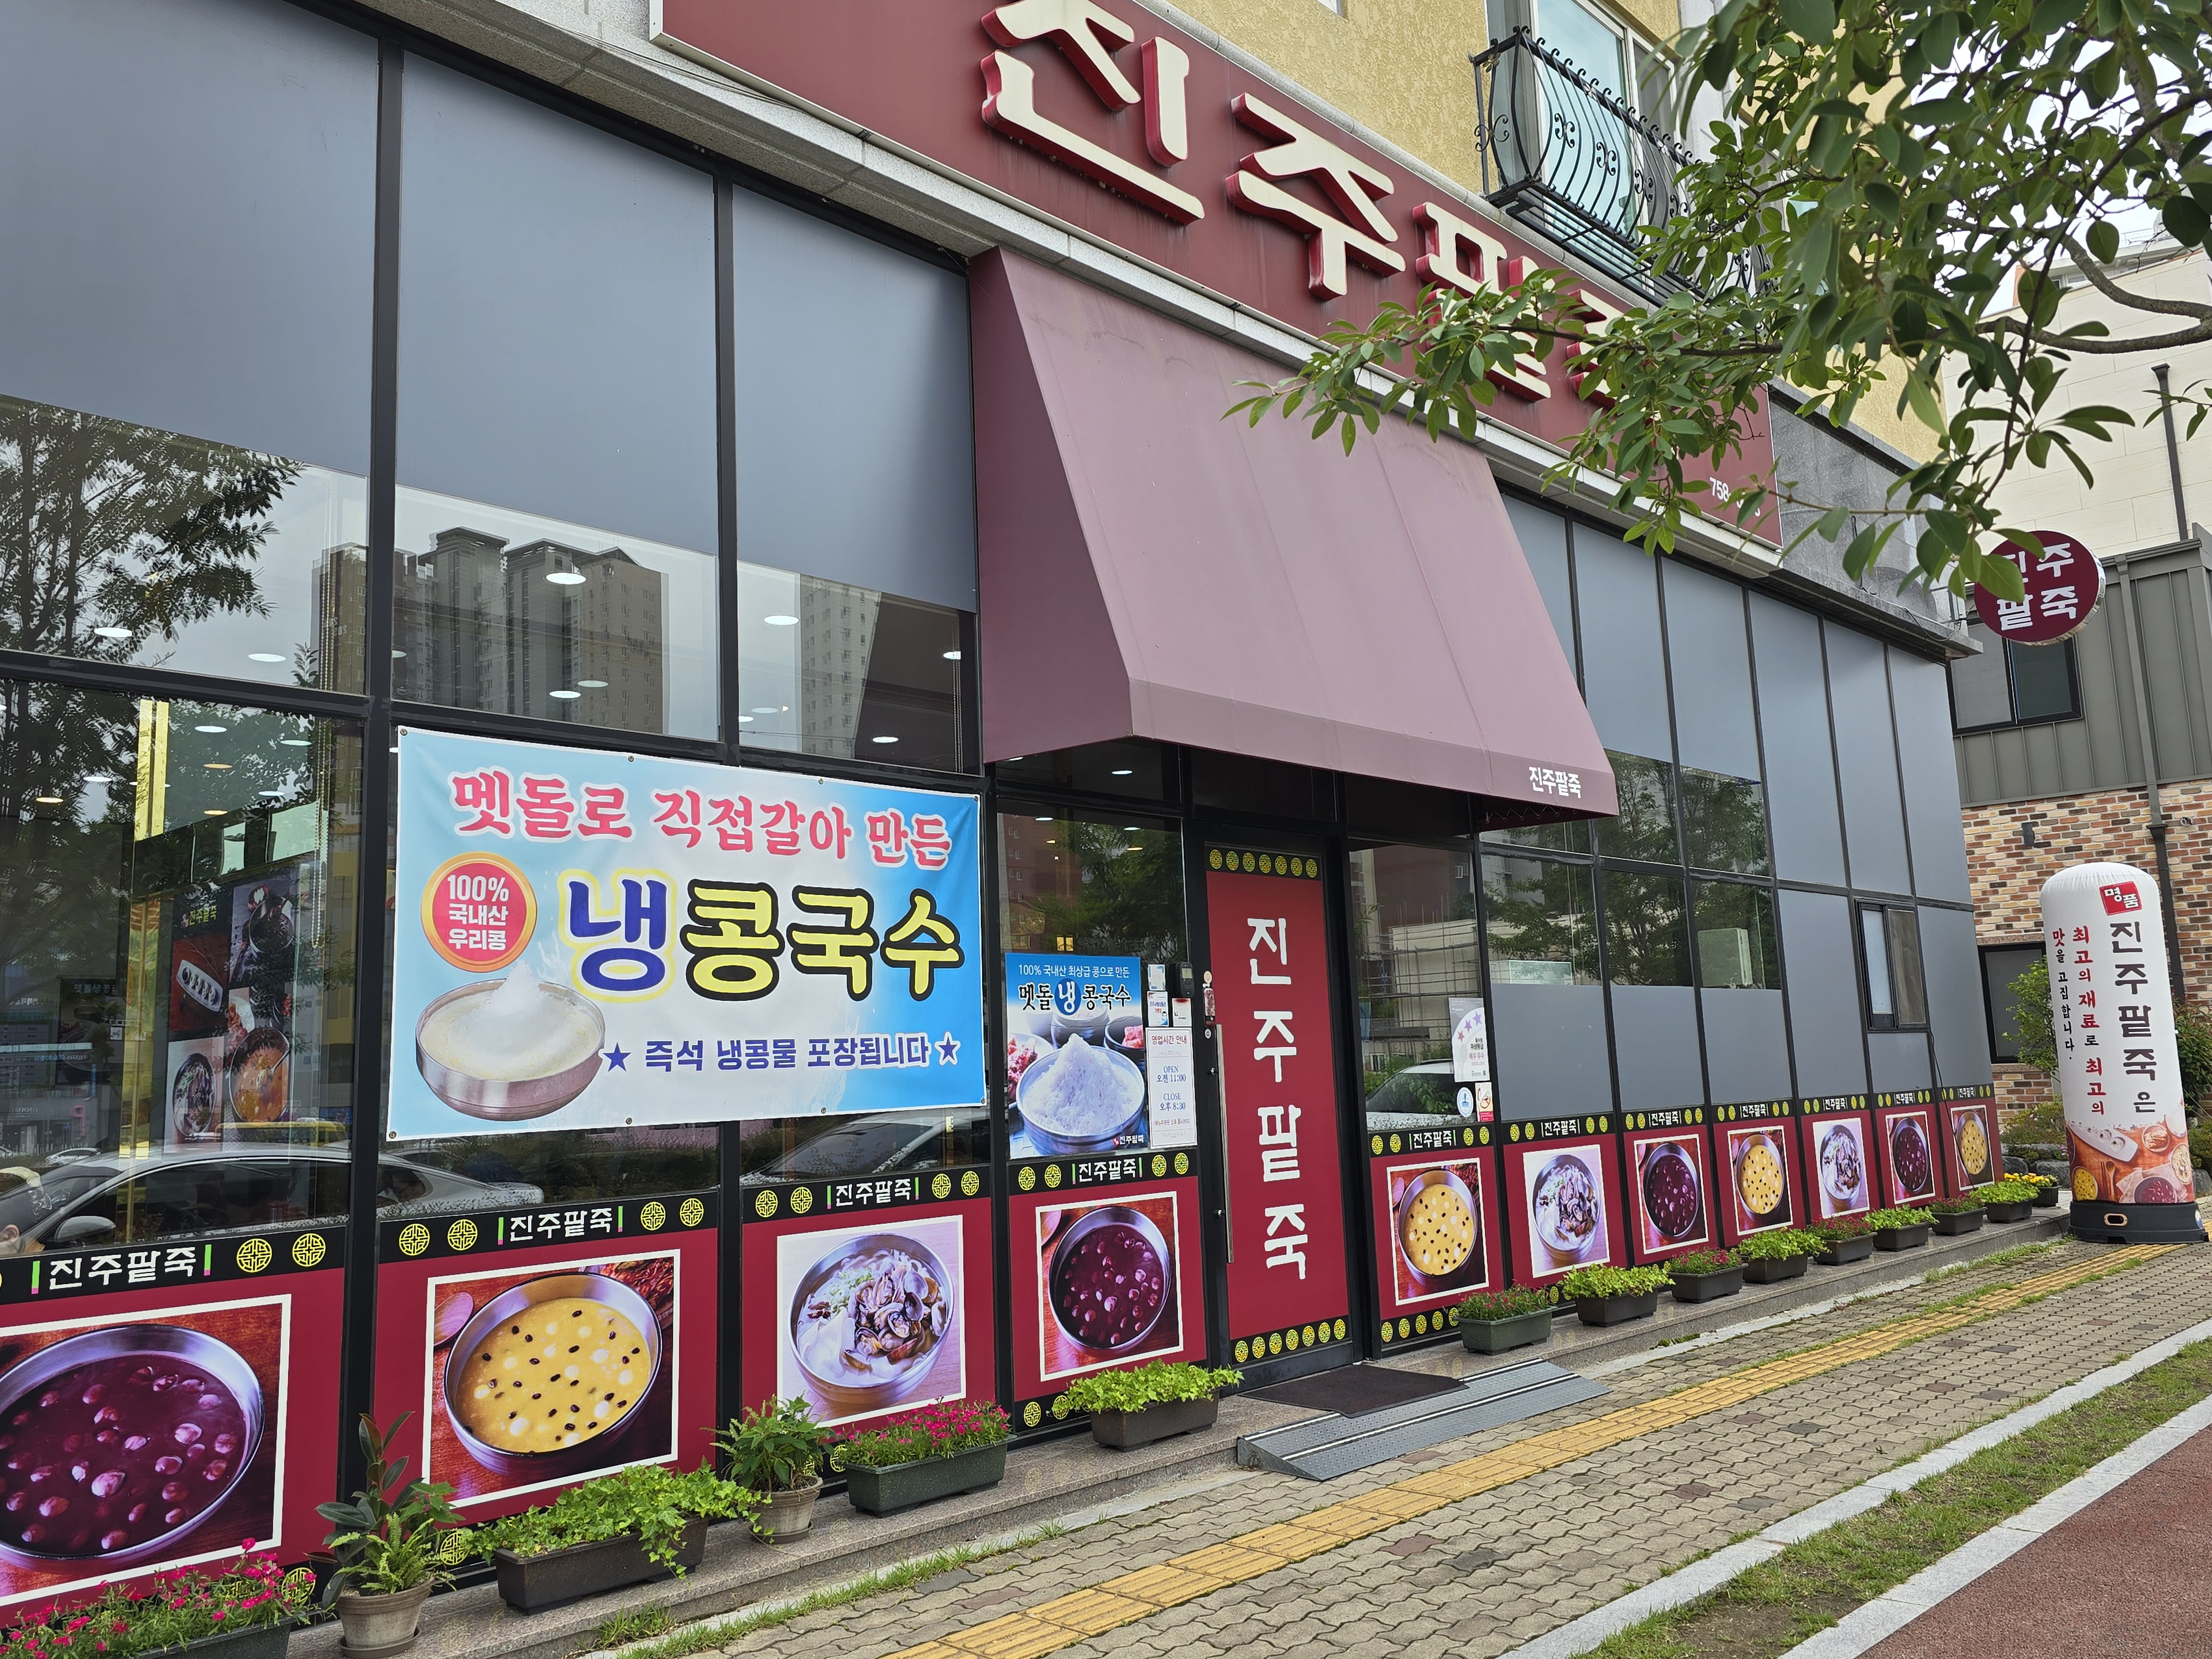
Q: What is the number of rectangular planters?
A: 13